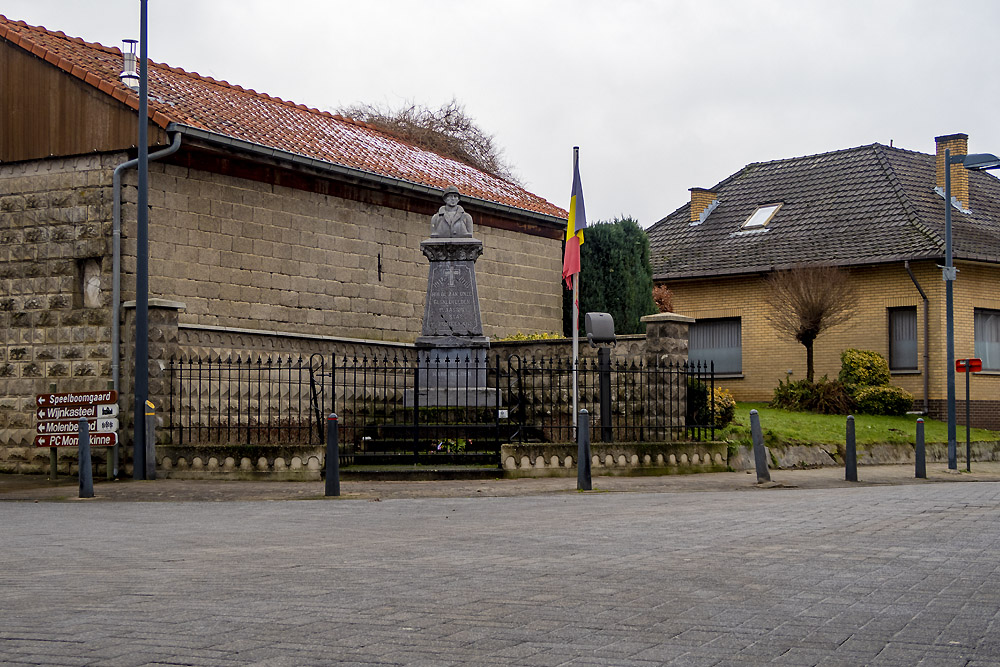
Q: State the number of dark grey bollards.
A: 6